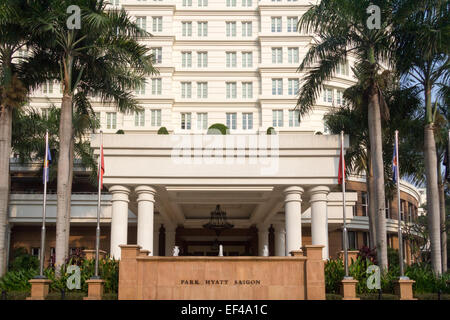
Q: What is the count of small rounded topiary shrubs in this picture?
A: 5